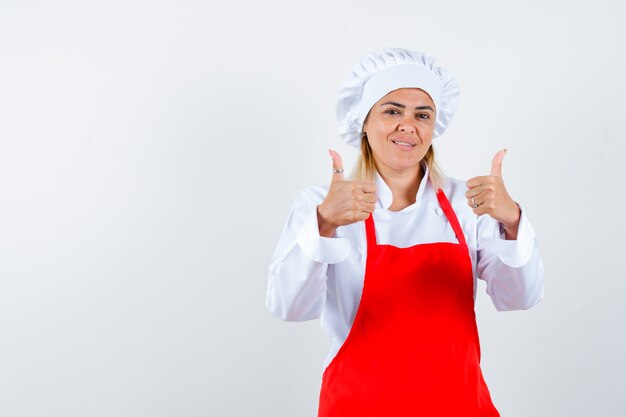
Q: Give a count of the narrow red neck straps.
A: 2